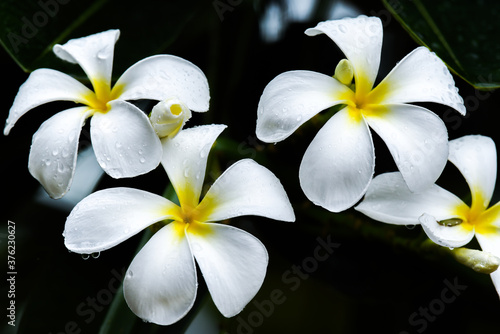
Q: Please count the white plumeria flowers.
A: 4